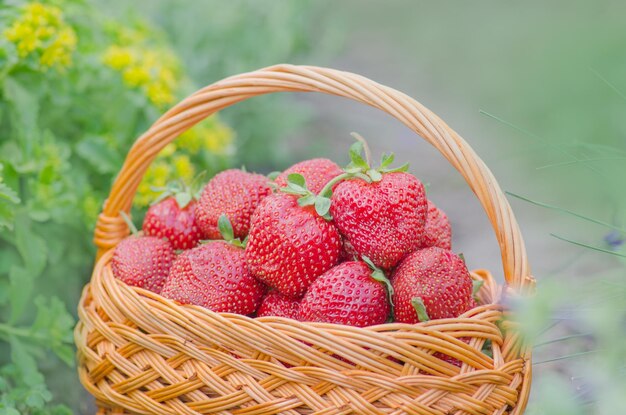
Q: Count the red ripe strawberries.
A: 11